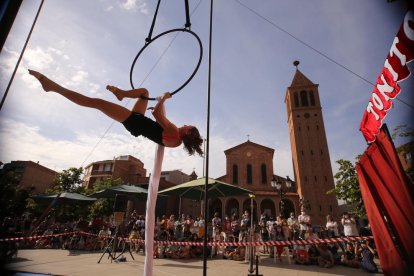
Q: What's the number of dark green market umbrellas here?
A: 3